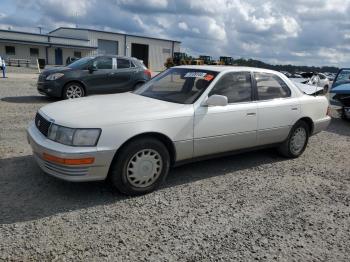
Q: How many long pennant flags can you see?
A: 0